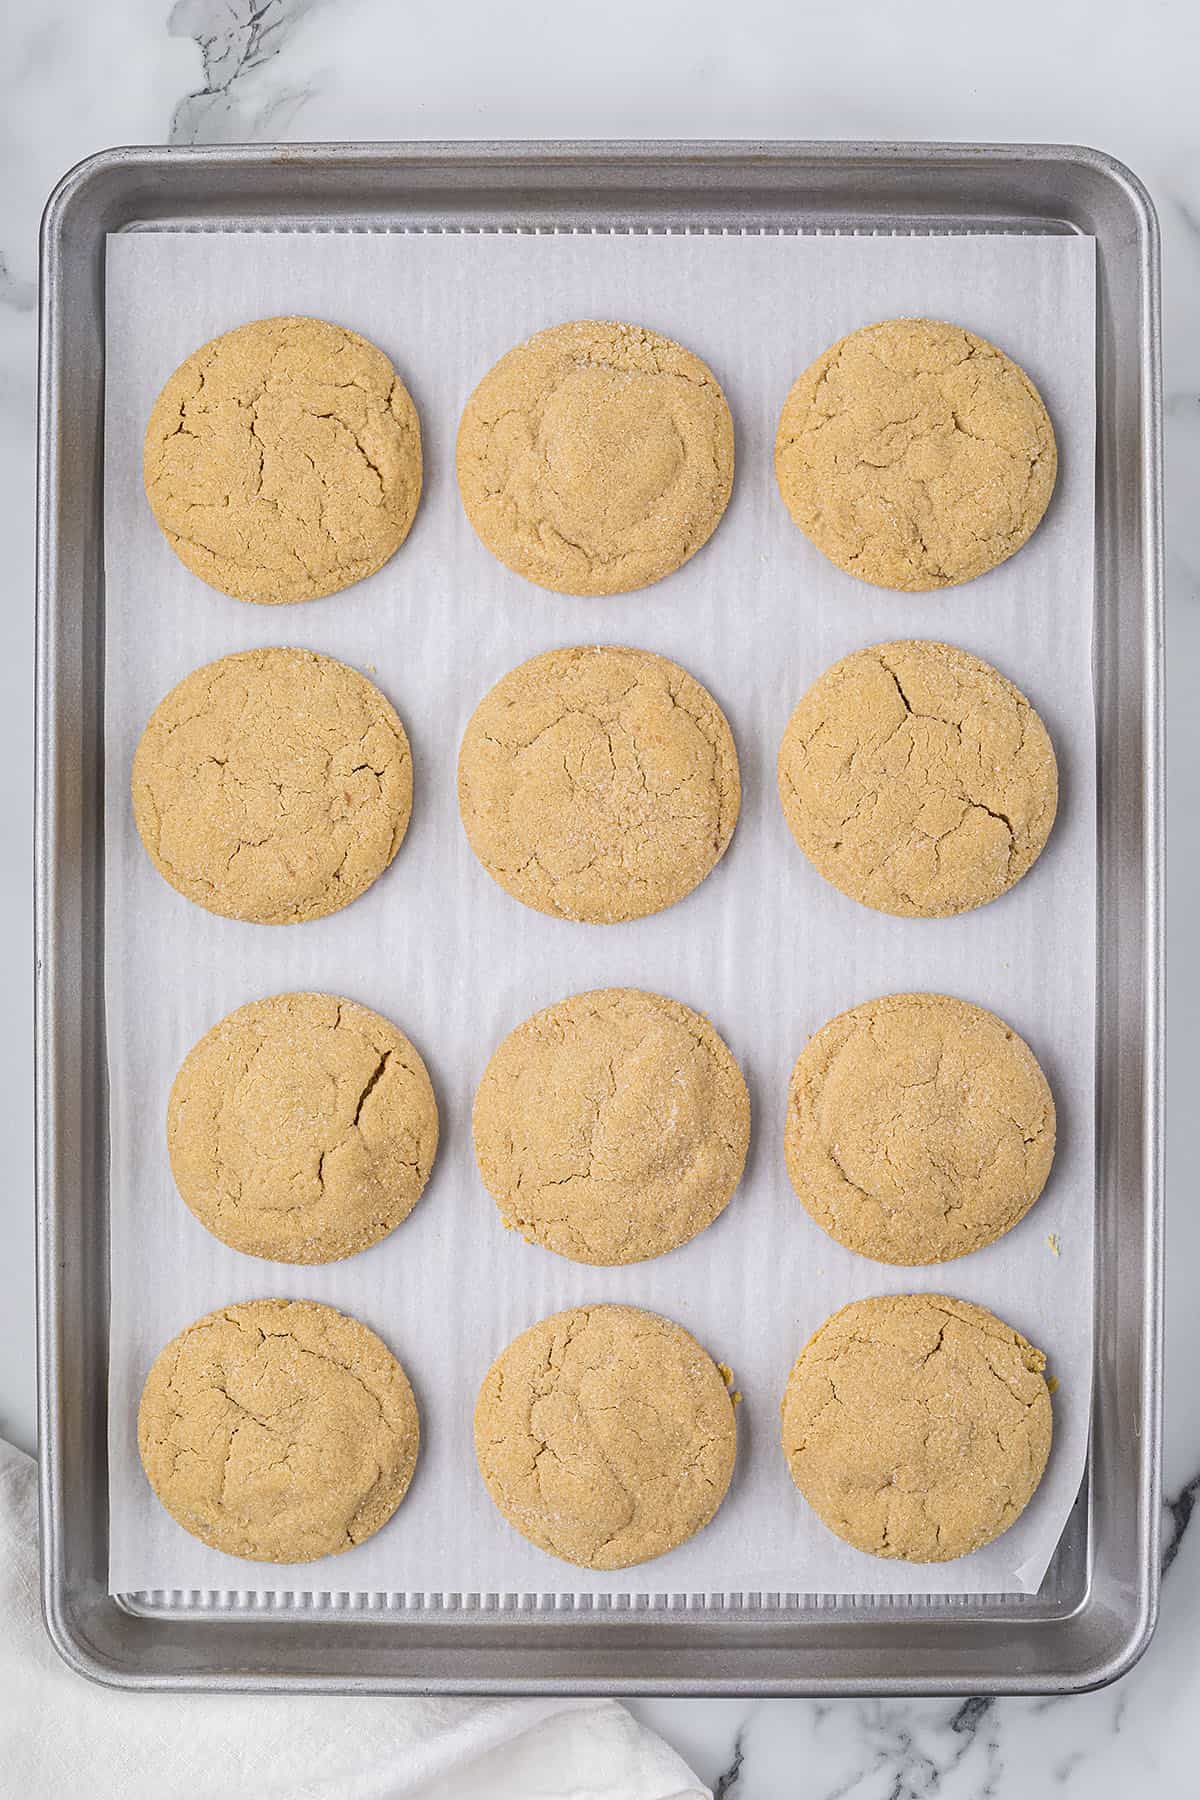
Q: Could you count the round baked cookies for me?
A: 12